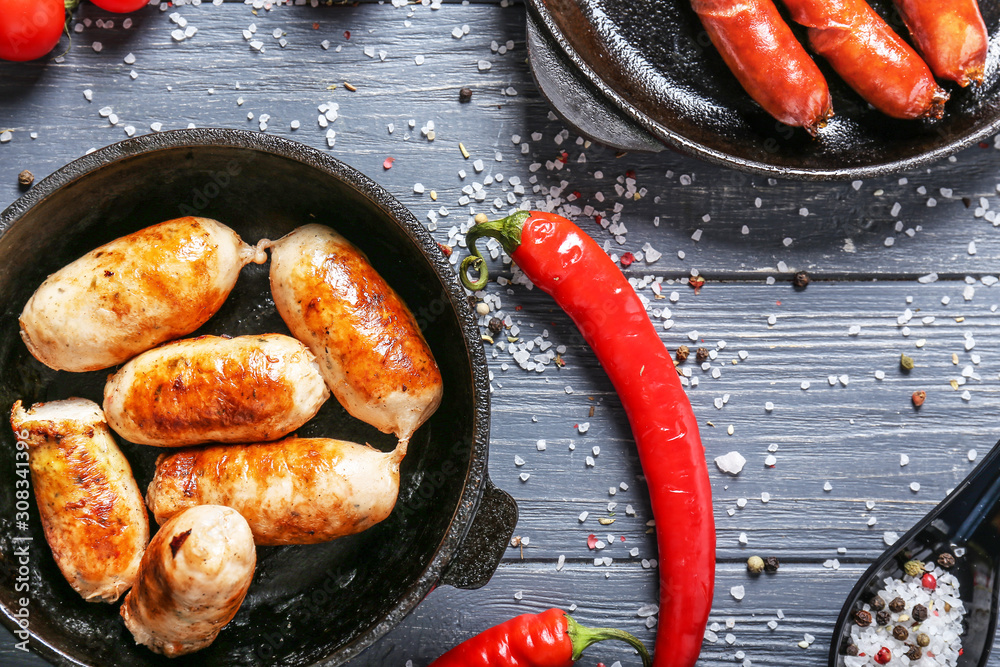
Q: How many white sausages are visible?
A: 6